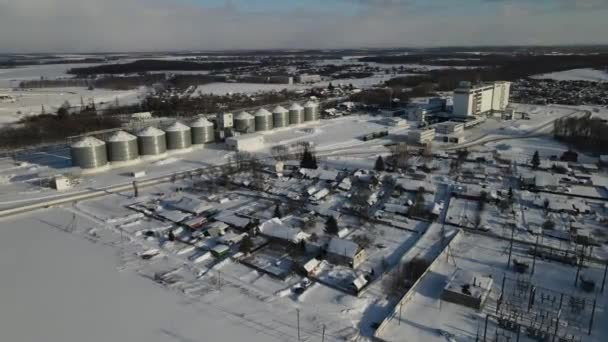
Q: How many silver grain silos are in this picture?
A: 10